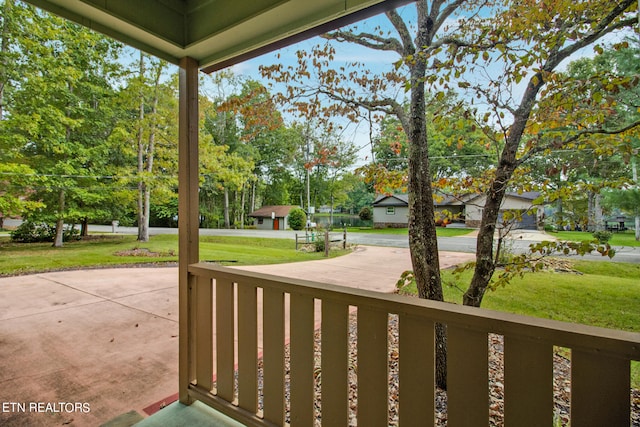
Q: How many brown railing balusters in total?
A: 11